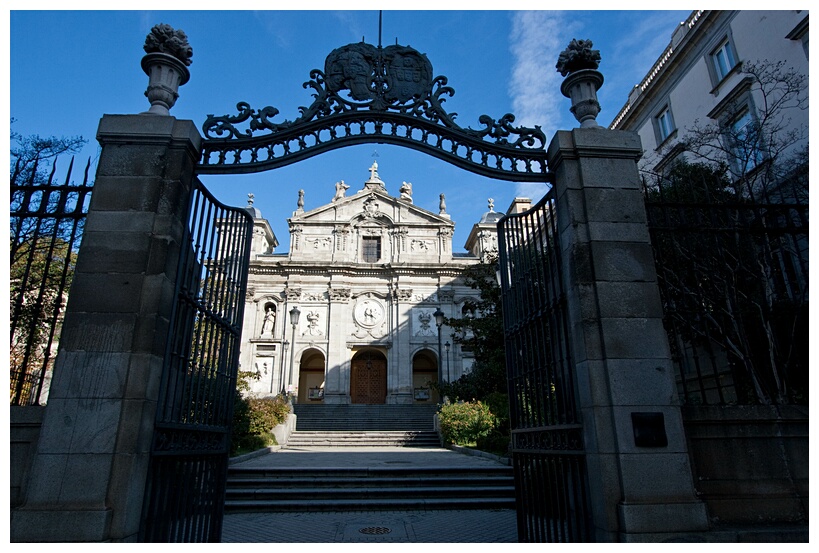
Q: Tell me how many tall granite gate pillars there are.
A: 2